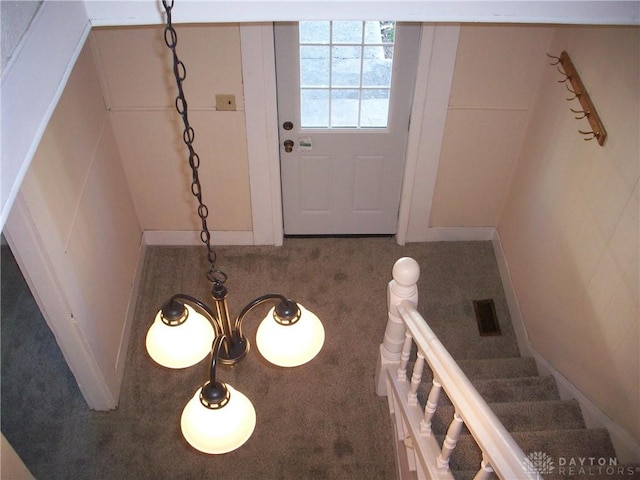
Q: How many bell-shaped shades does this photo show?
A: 3